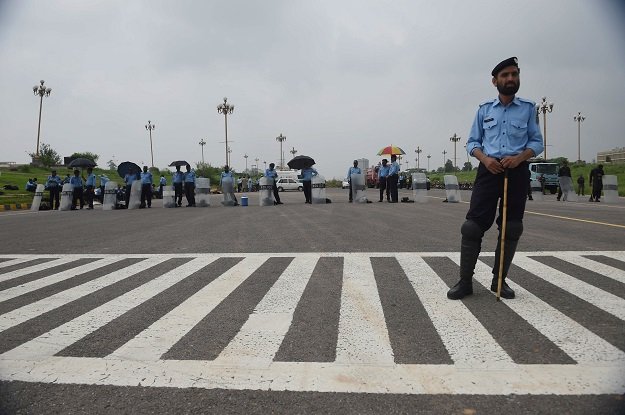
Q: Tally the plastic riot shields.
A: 15